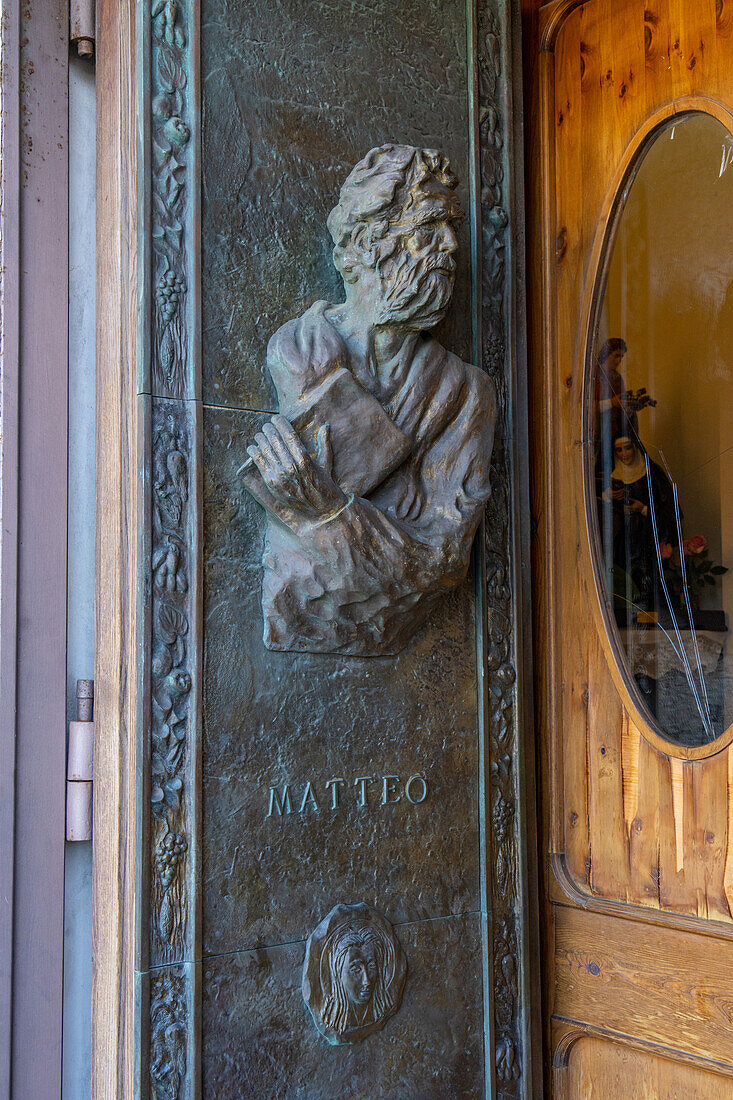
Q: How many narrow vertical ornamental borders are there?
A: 2